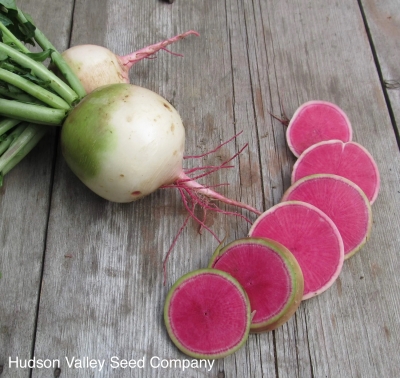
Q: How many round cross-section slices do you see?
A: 6